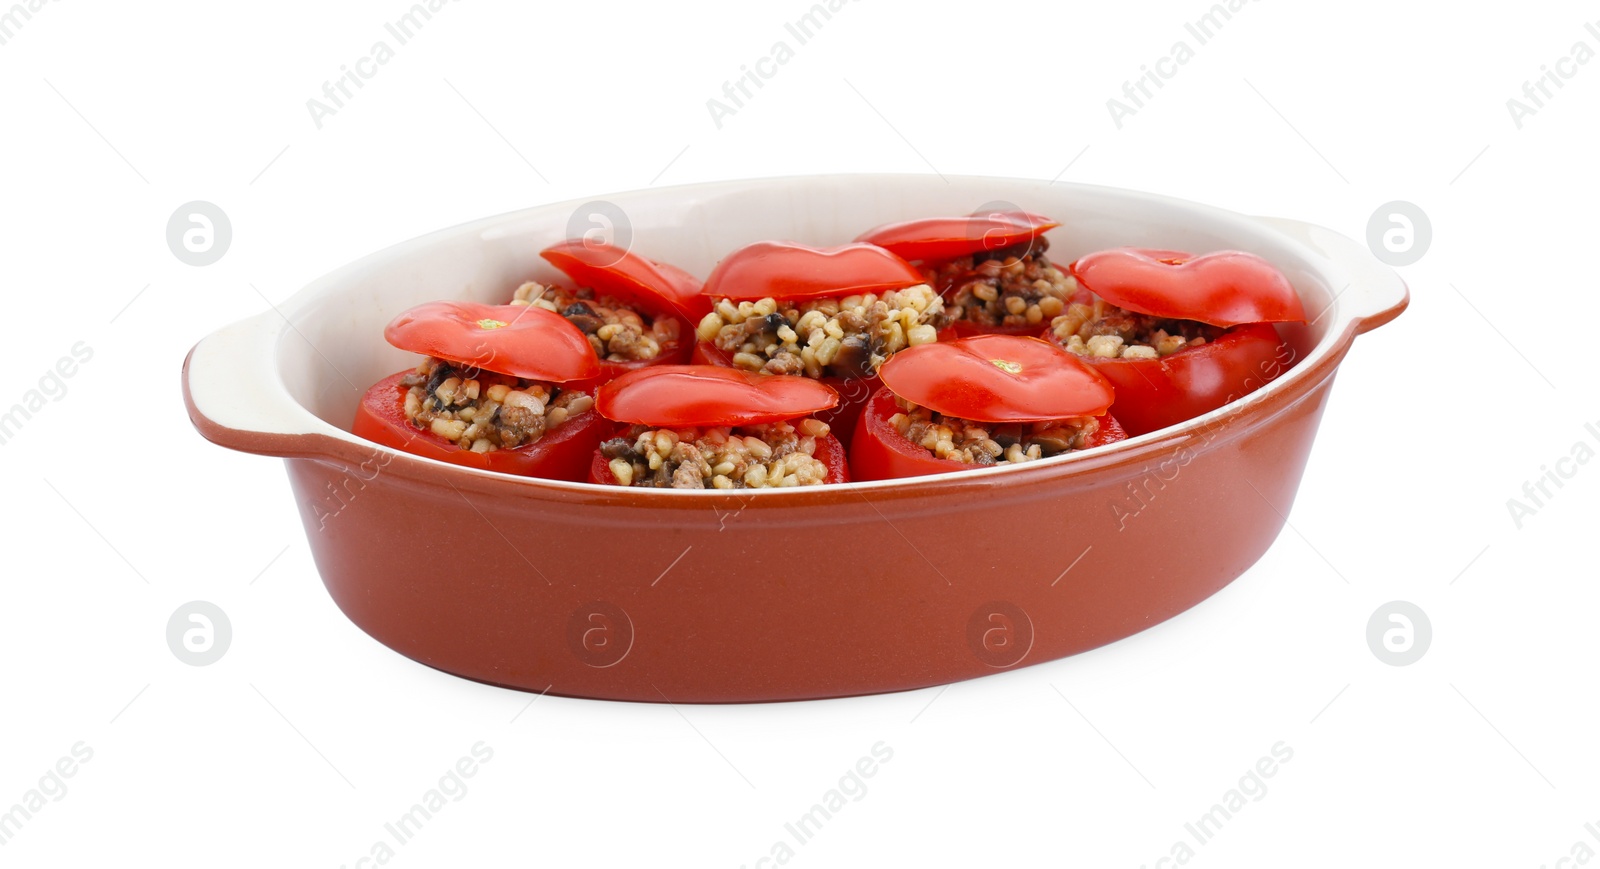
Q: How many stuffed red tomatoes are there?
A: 7